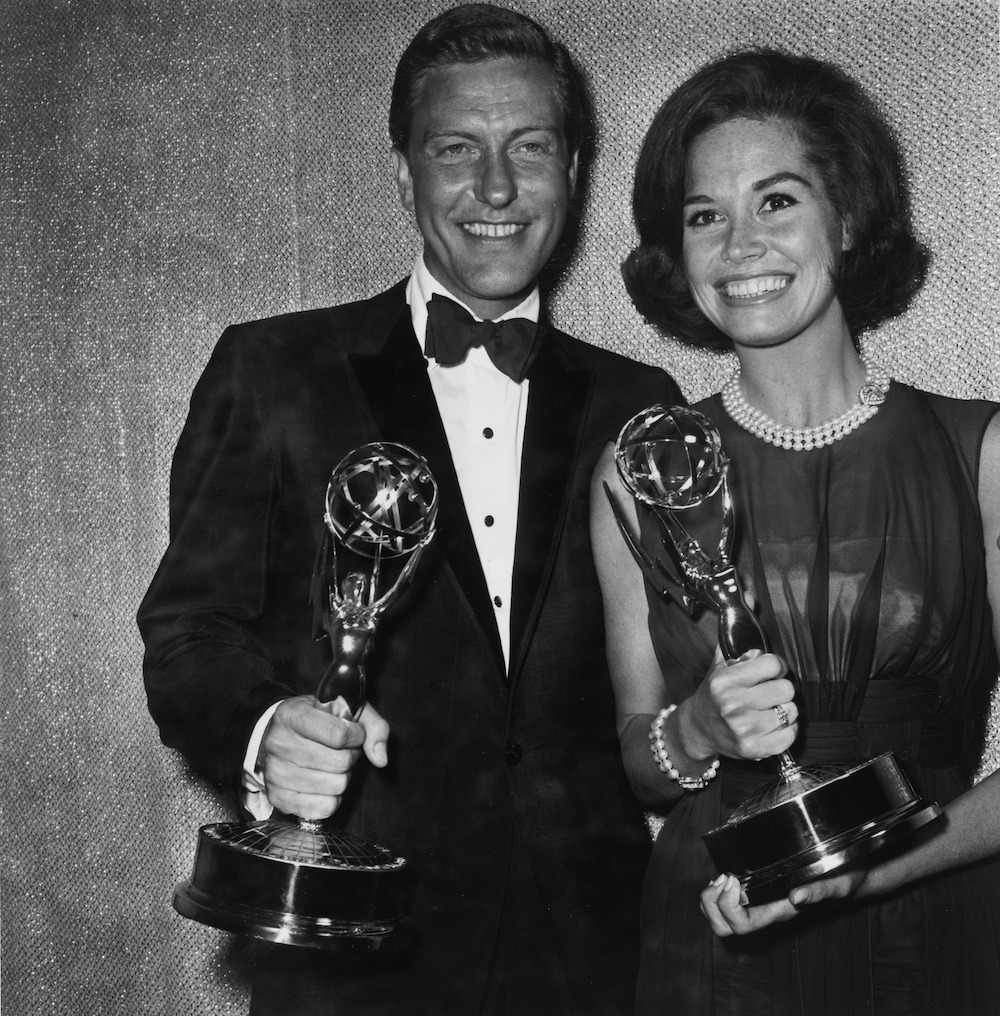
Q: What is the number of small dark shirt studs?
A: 3